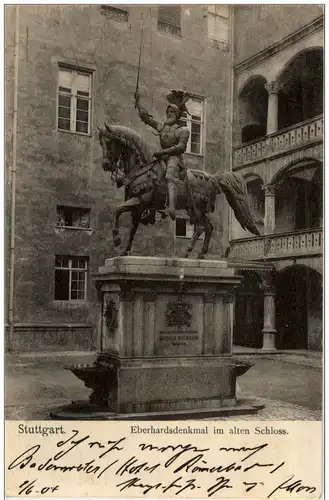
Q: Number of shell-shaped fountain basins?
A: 2